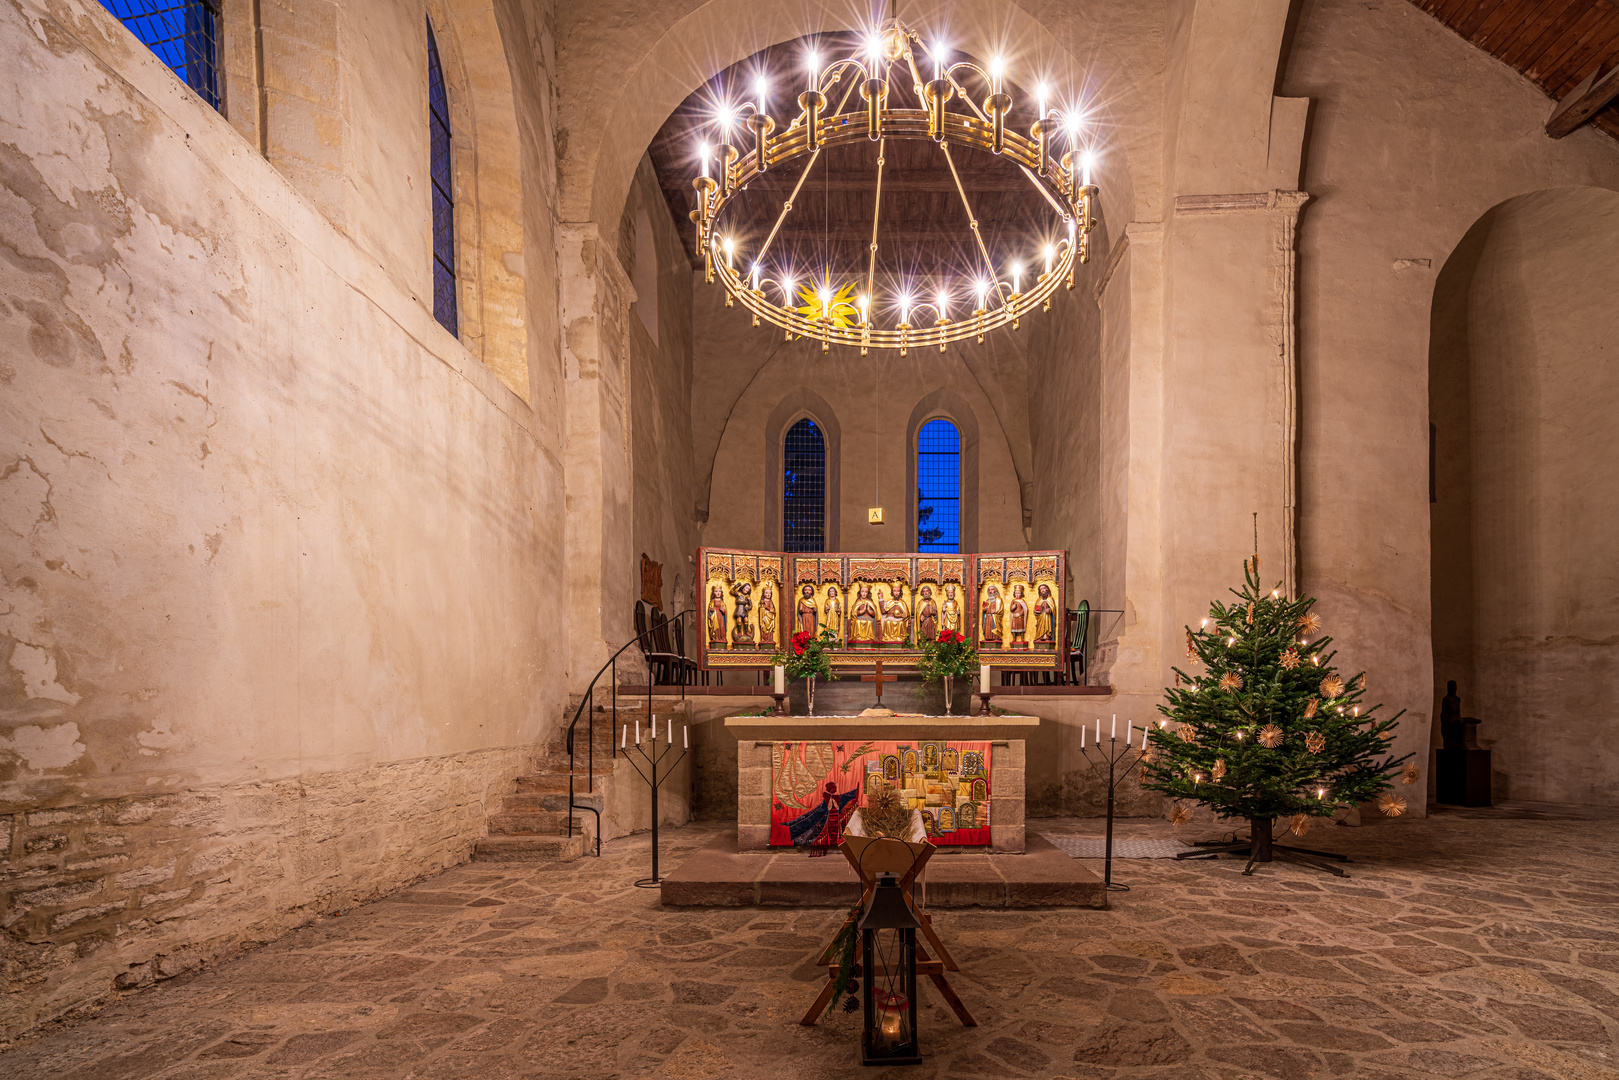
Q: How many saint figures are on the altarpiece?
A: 12